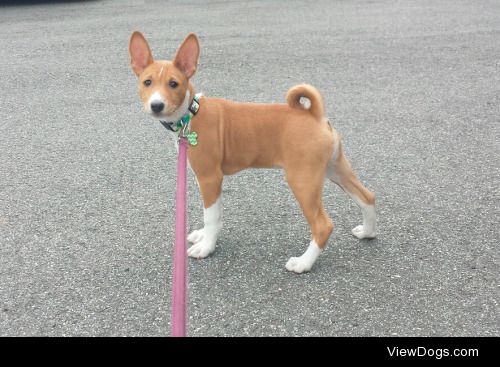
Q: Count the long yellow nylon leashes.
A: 0